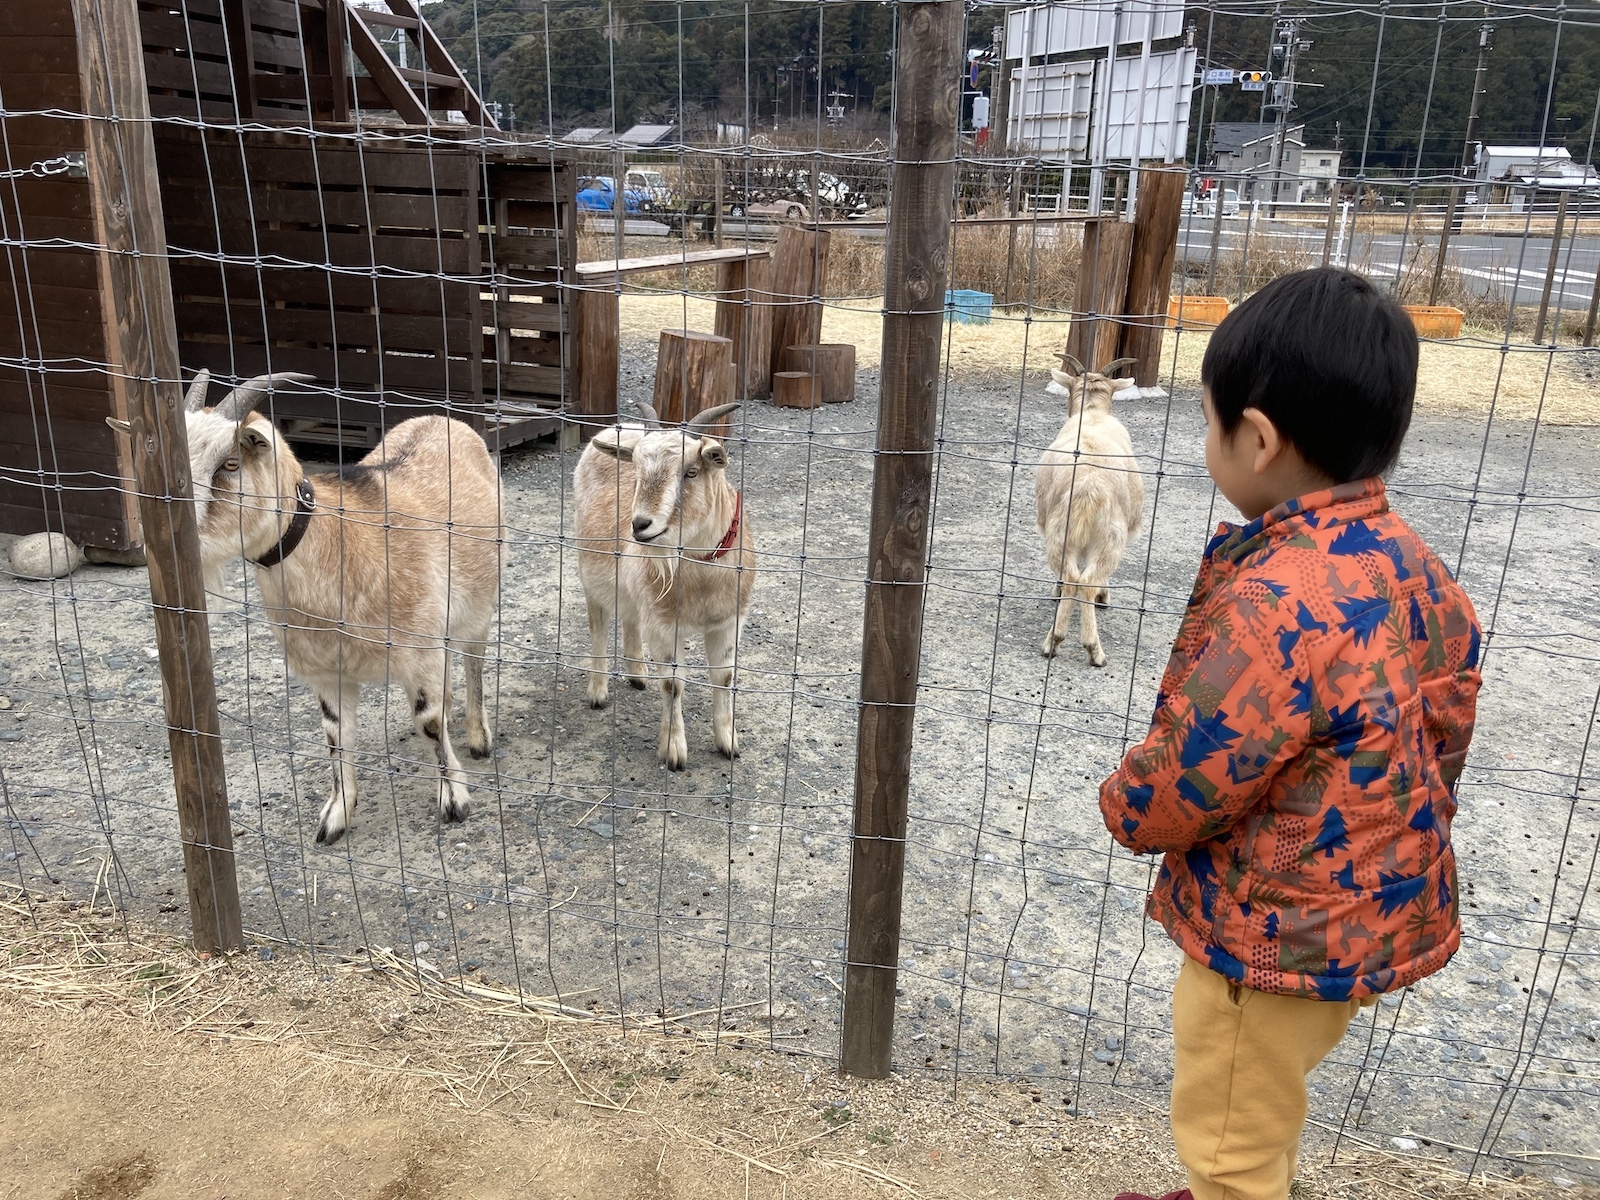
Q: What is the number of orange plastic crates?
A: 2